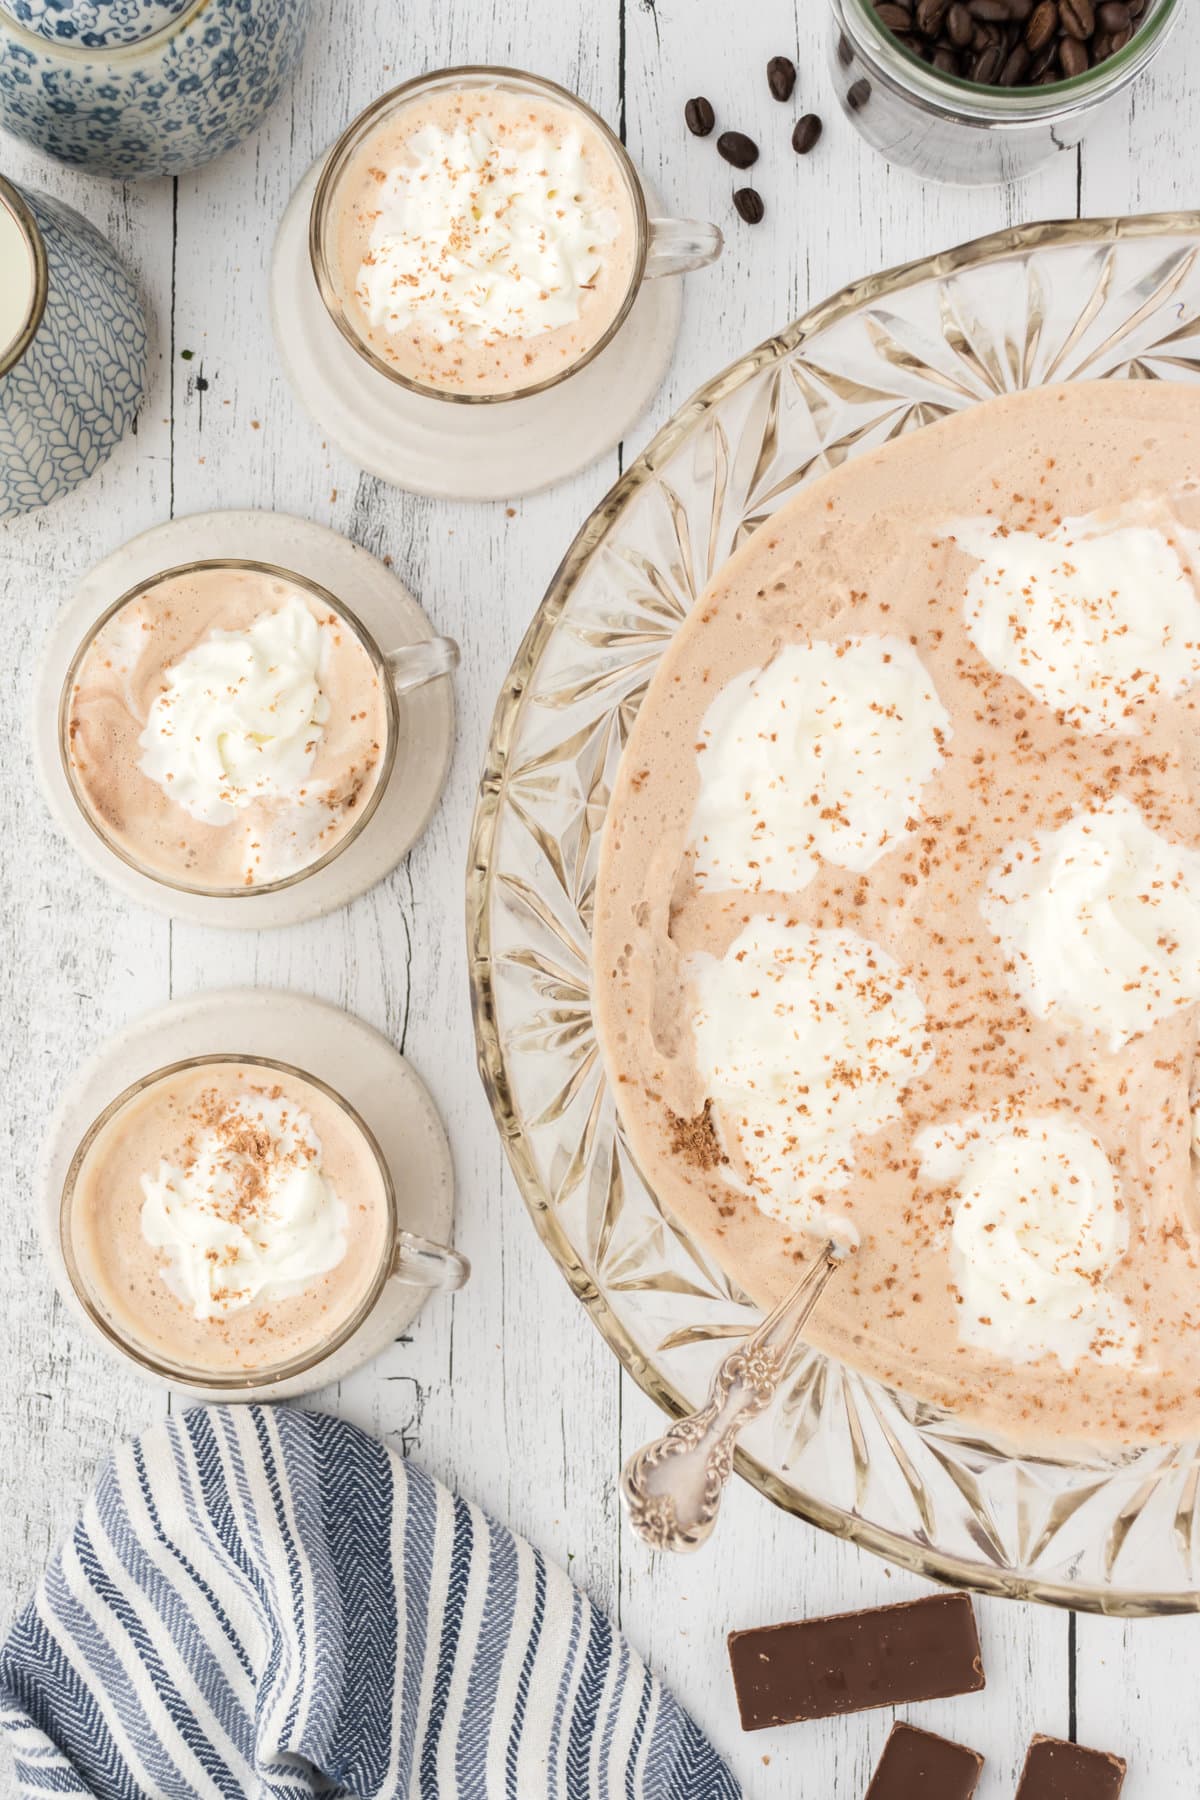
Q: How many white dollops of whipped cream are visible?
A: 8